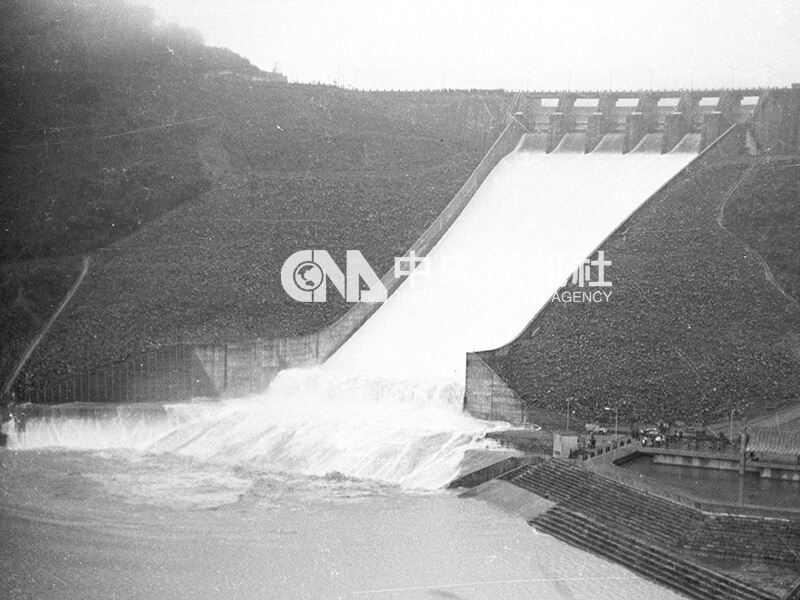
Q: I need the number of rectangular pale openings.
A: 6